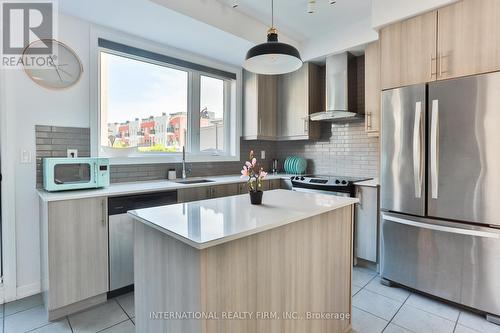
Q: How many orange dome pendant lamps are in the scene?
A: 0